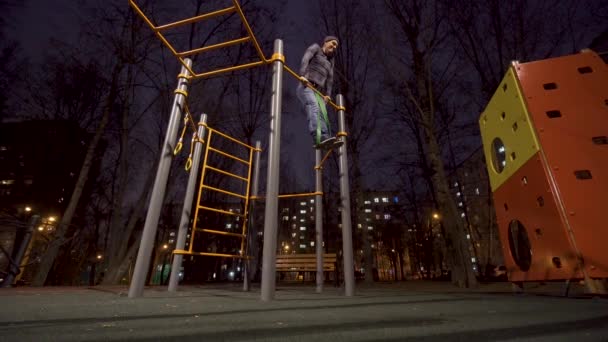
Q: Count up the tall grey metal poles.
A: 6